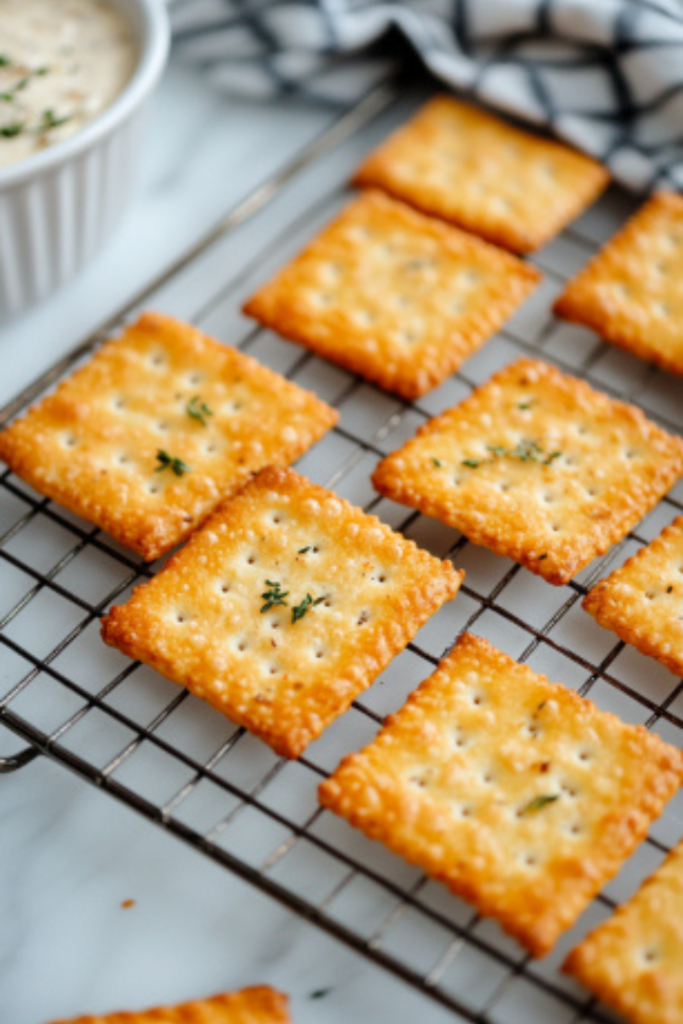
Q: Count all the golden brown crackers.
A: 10